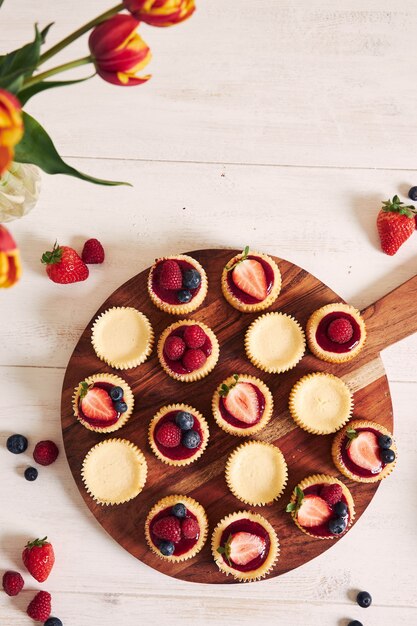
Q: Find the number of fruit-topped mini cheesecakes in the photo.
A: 11